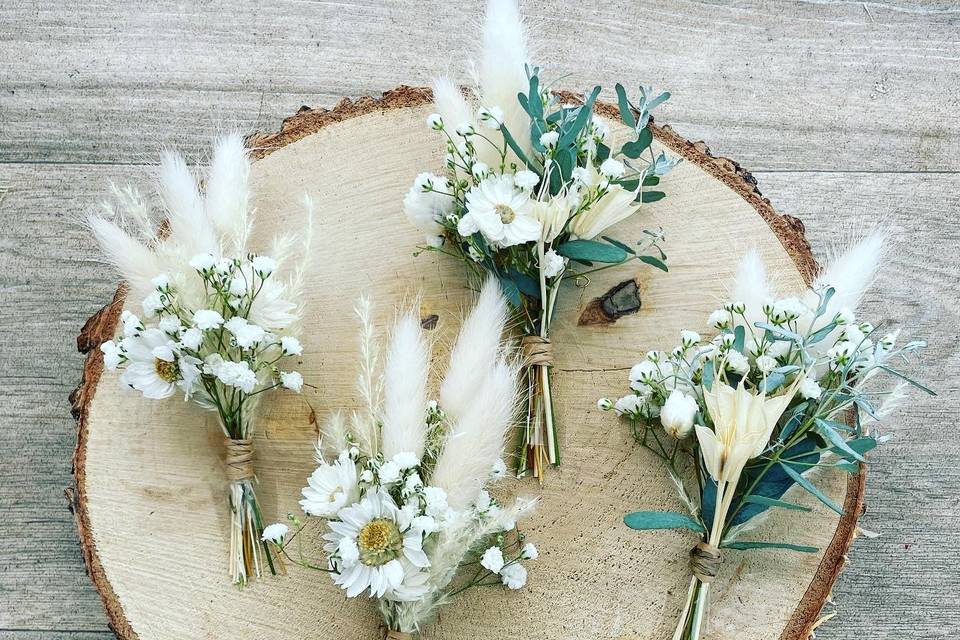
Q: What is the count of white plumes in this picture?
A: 10